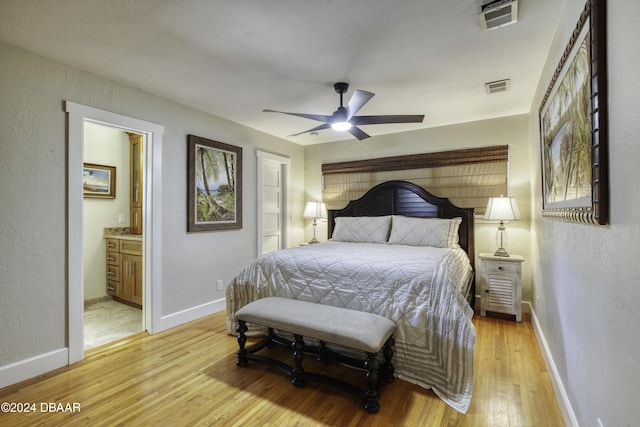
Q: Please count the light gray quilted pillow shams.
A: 2